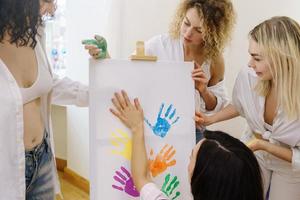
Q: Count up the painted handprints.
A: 5